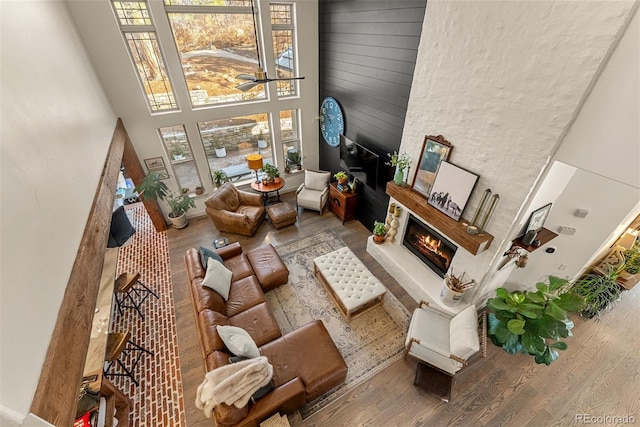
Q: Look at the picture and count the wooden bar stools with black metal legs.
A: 2